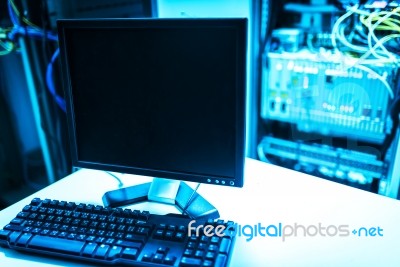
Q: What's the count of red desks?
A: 0